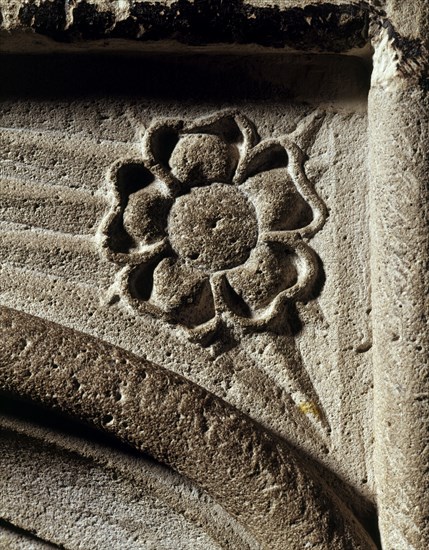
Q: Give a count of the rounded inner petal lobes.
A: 5